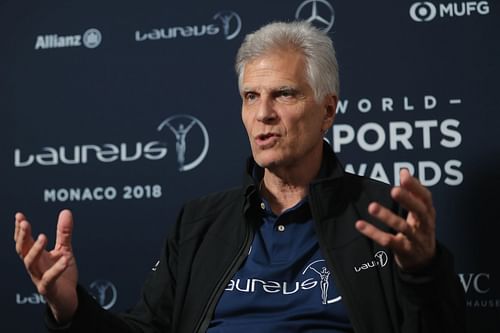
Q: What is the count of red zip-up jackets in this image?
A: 0